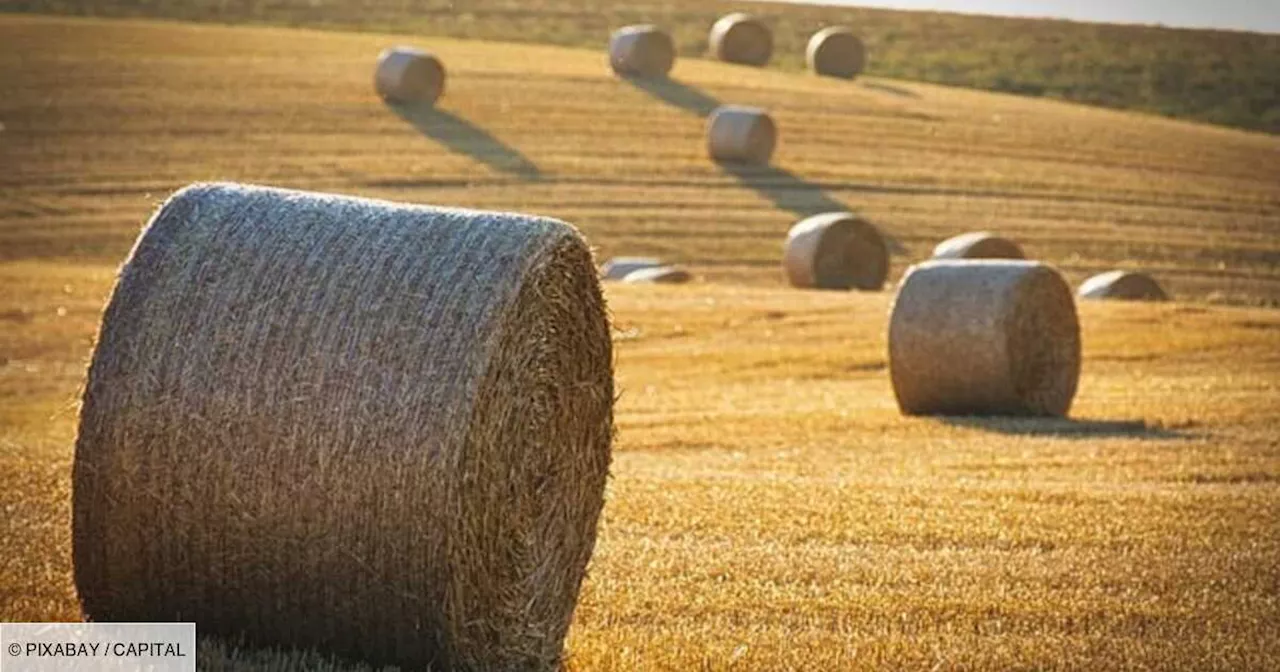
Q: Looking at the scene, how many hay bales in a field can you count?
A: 12